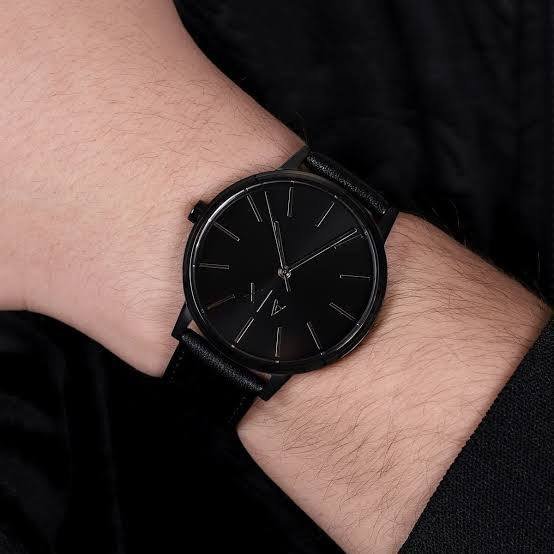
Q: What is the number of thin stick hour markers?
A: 12